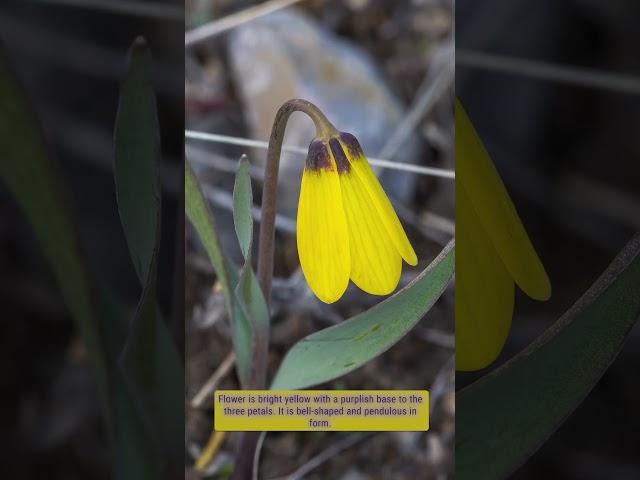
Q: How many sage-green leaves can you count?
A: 3